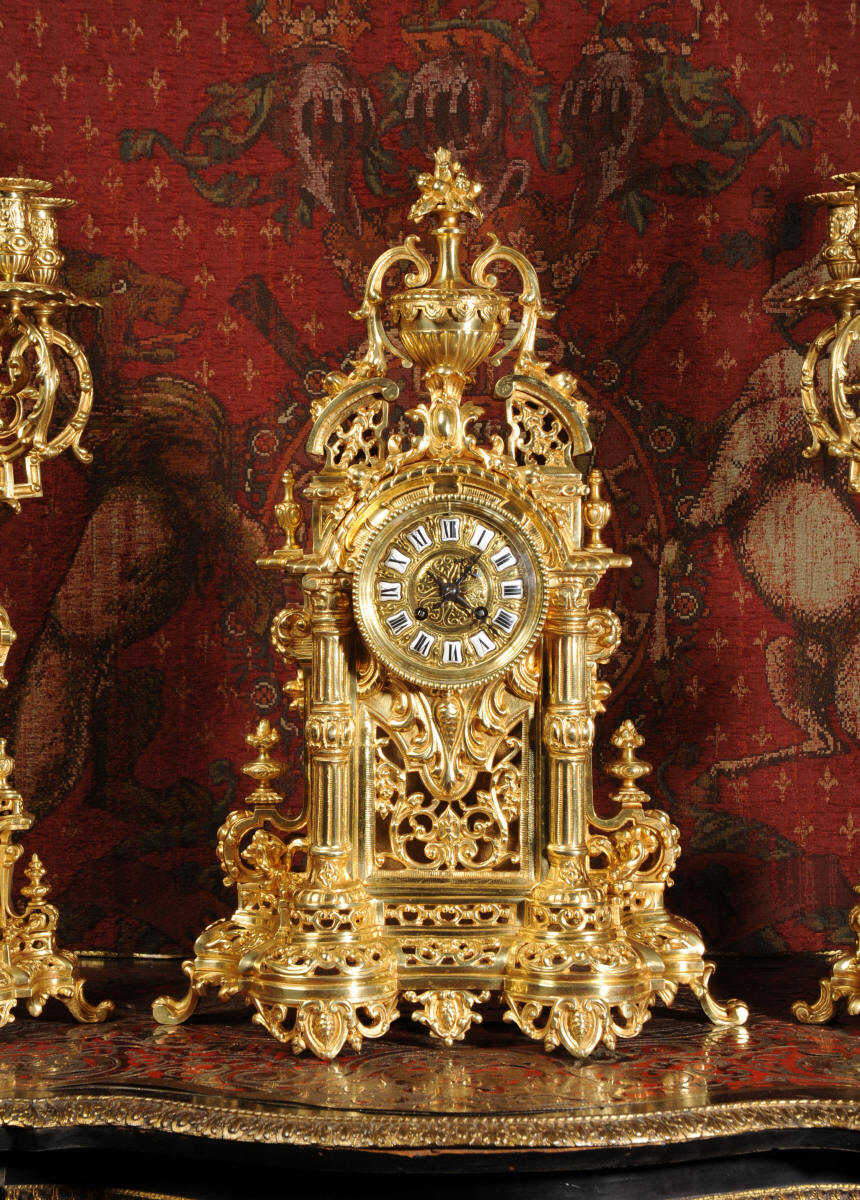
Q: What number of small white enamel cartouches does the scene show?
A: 12